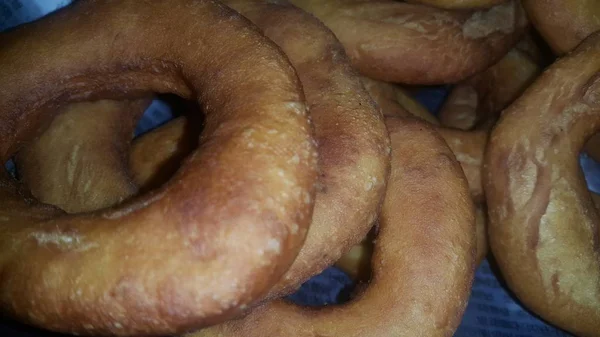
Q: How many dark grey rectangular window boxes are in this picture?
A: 0